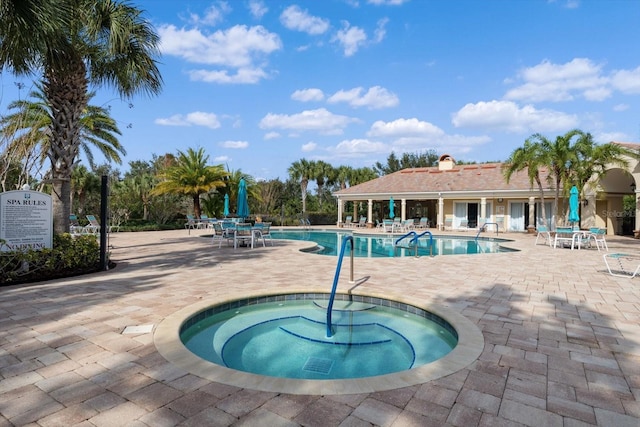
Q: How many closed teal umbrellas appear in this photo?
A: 4